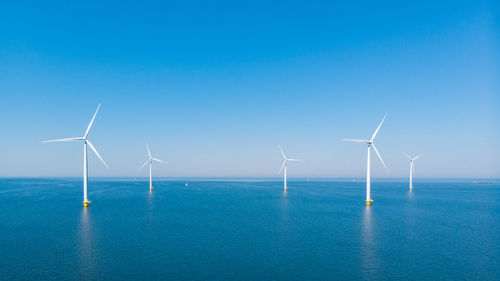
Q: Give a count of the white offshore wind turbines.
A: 5